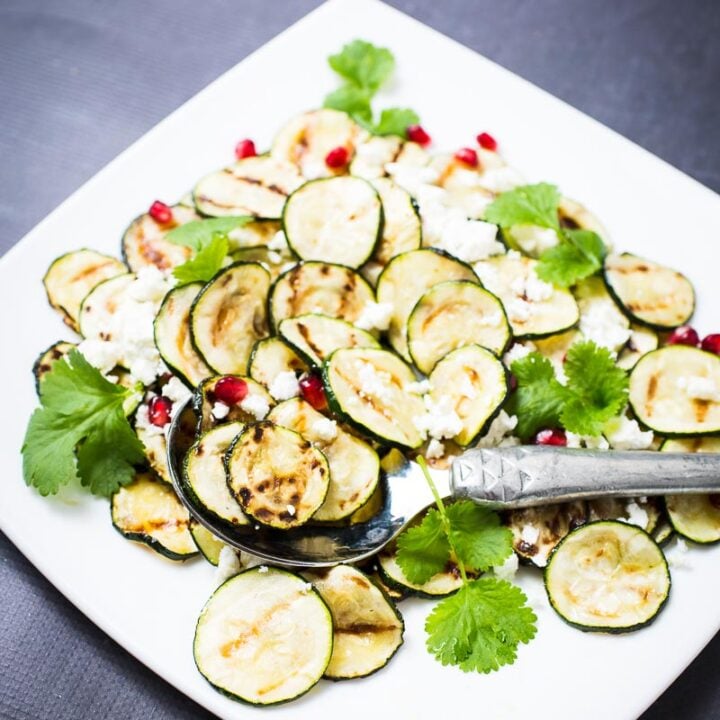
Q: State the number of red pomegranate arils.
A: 12